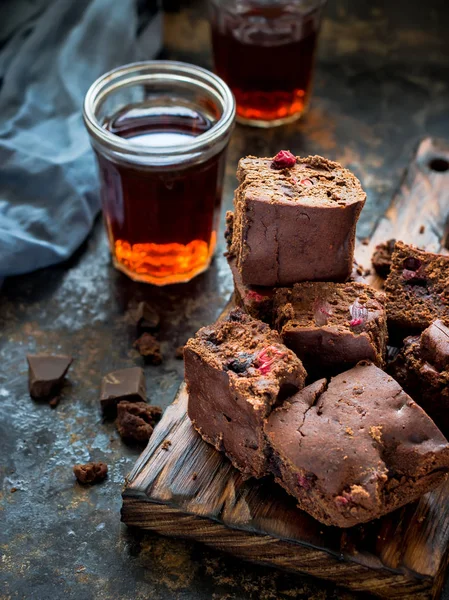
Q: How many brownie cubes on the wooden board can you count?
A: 7